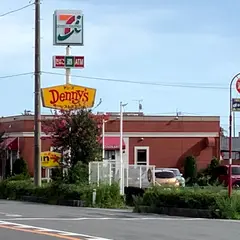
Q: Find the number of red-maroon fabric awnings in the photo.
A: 2